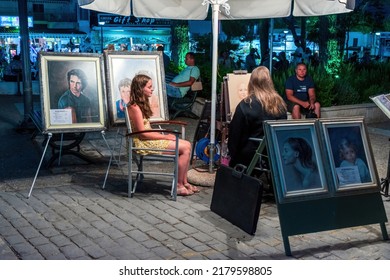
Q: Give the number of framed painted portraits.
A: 4